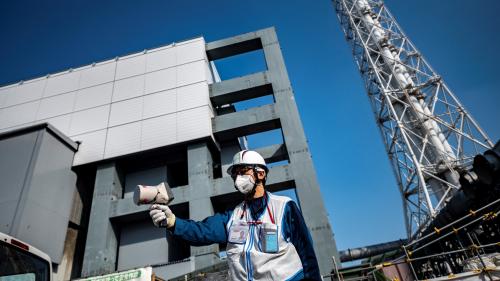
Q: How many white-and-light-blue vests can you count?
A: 1